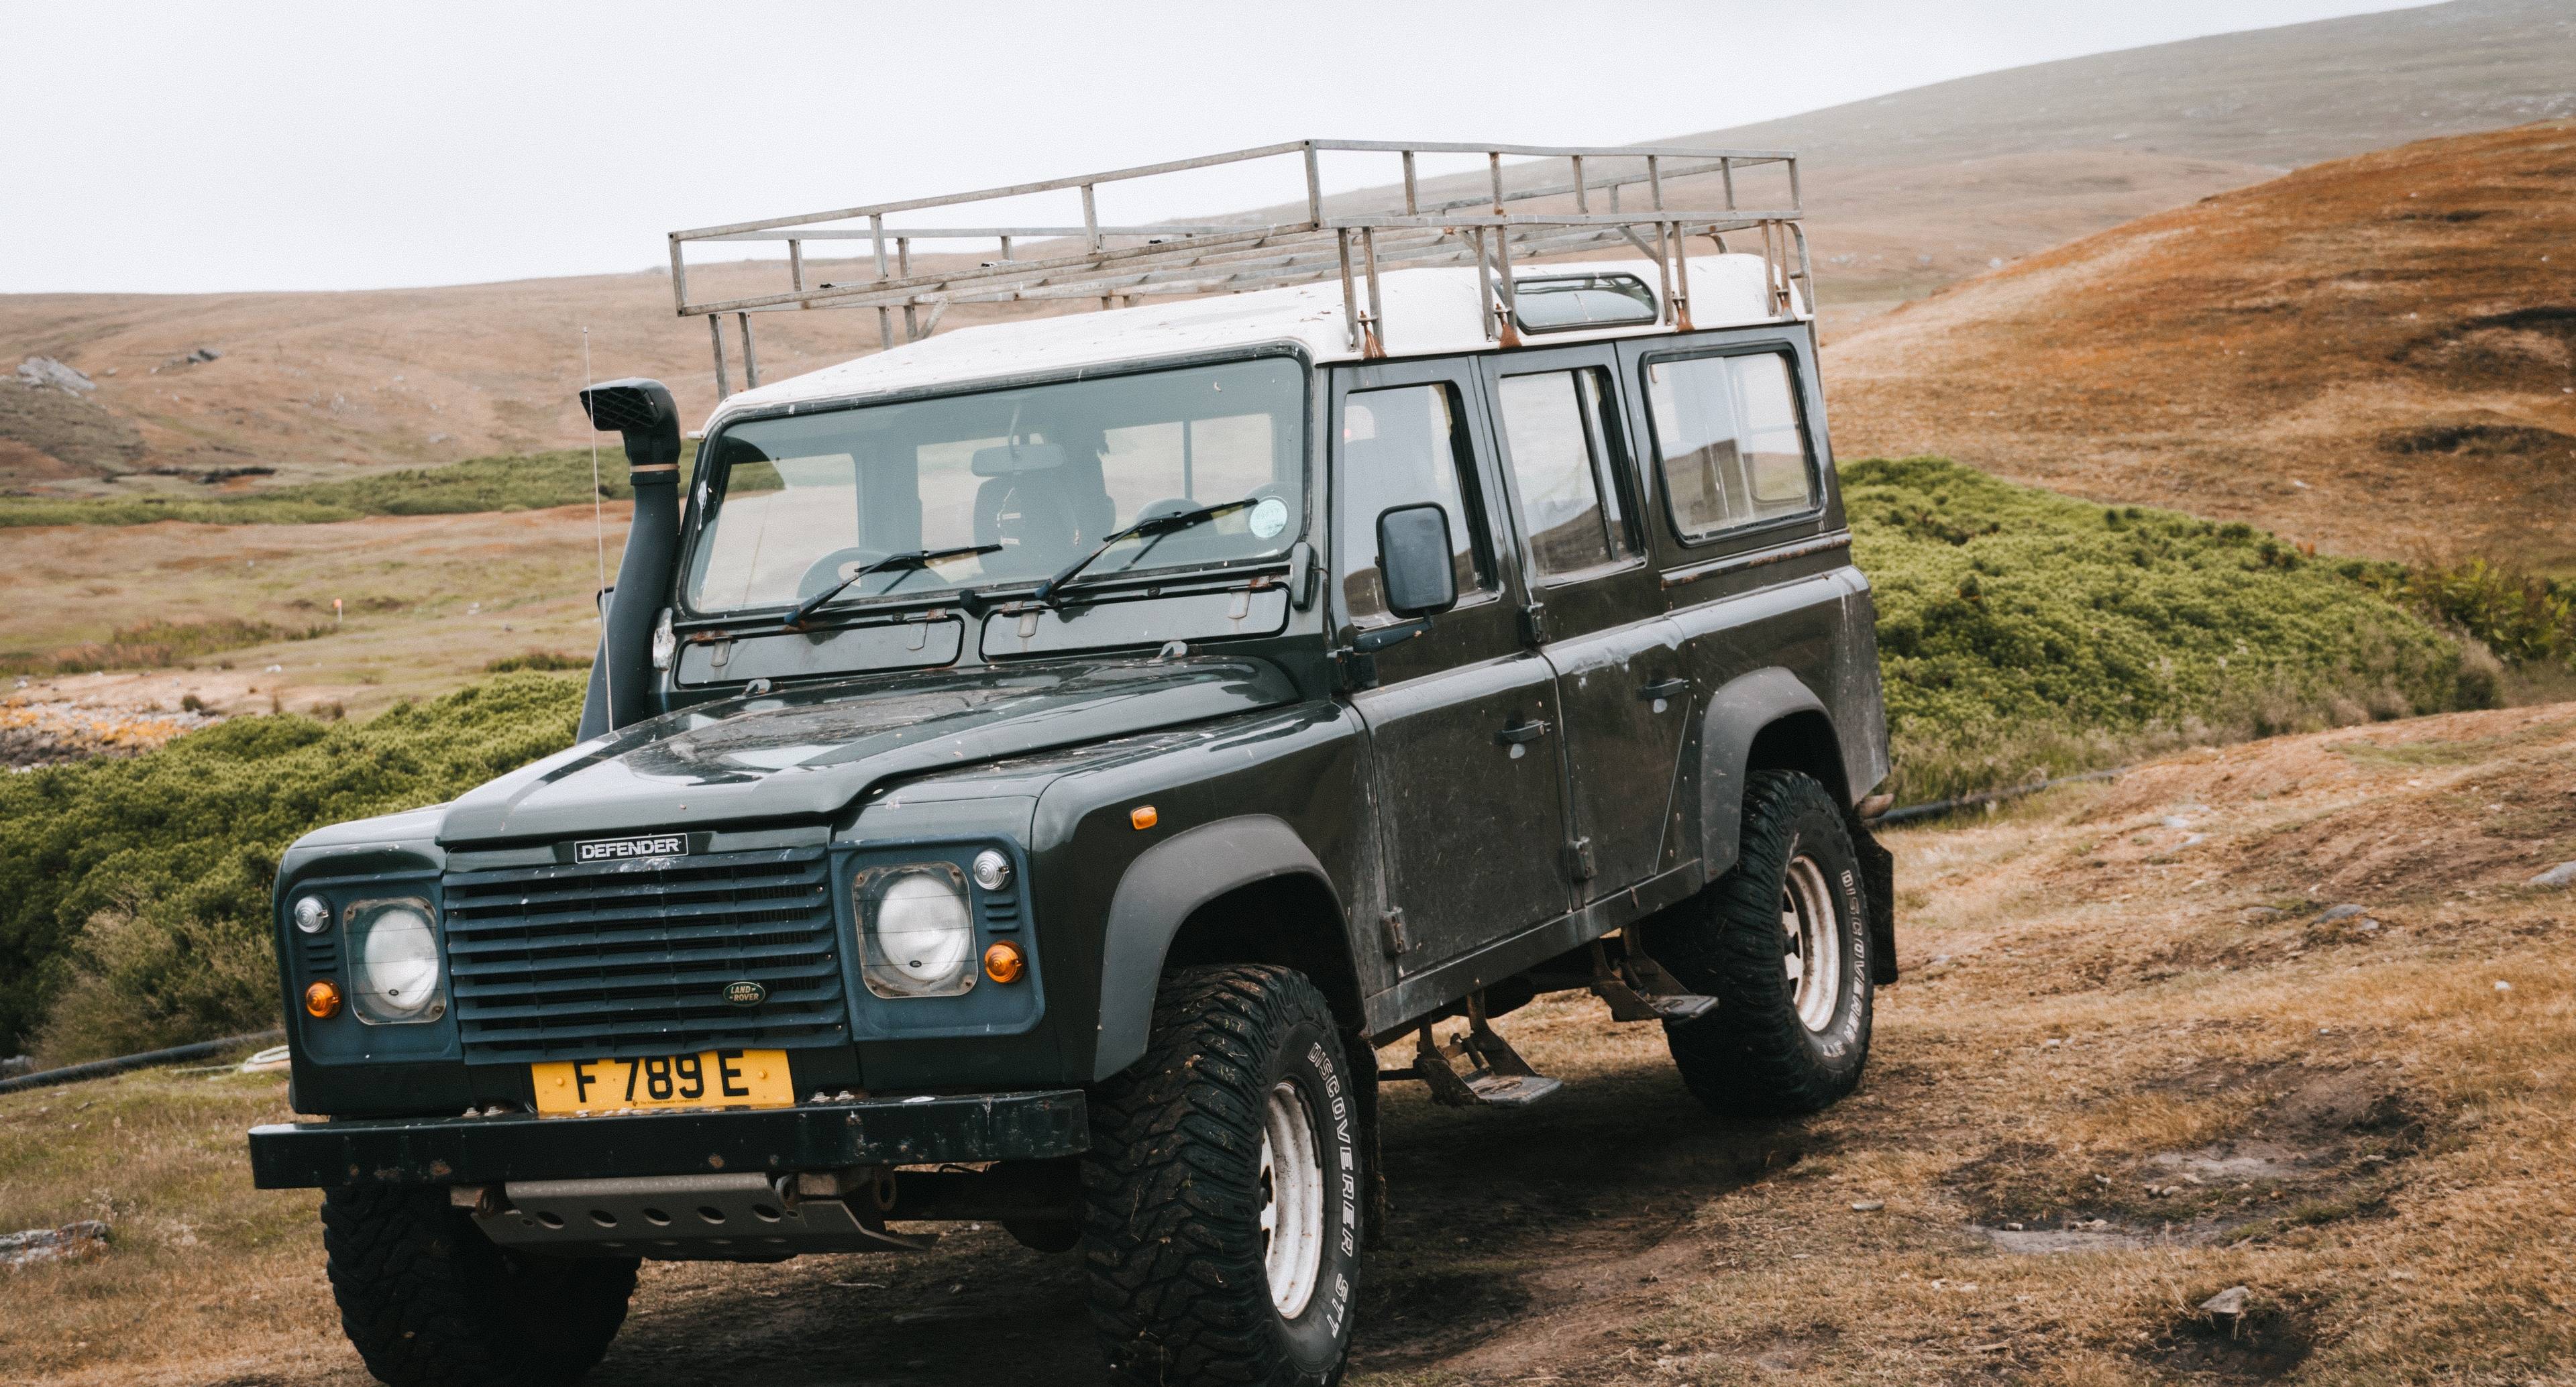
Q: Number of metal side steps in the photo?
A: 2